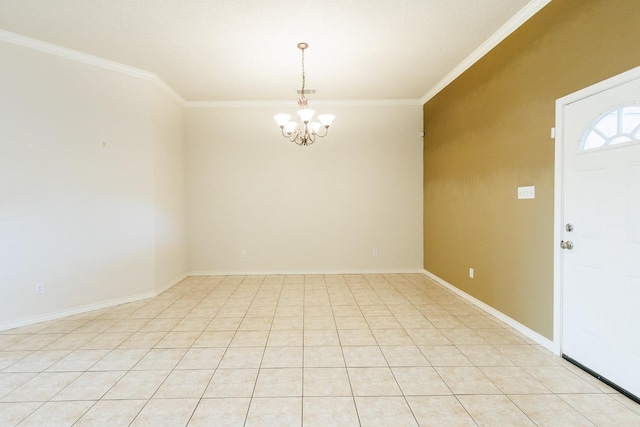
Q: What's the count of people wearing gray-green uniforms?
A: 0